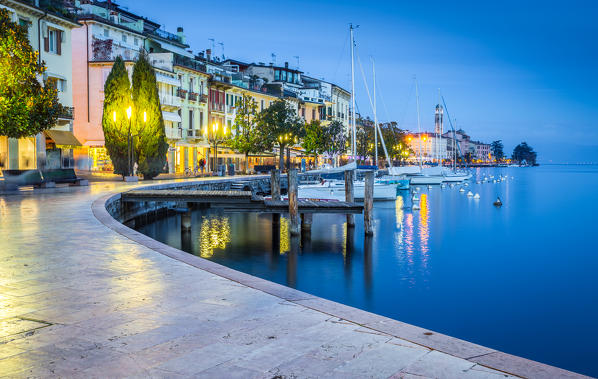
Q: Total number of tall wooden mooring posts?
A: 4